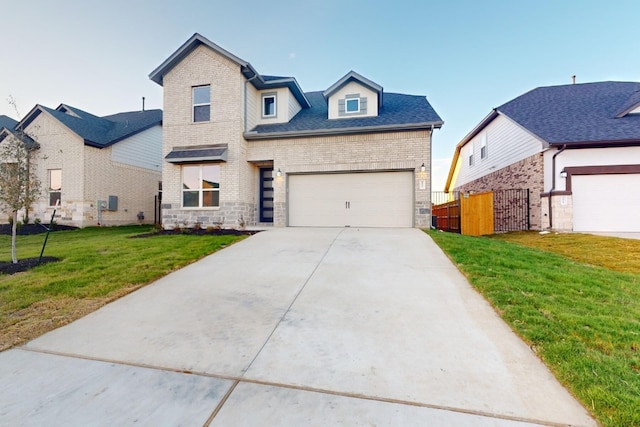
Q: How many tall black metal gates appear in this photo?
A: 1